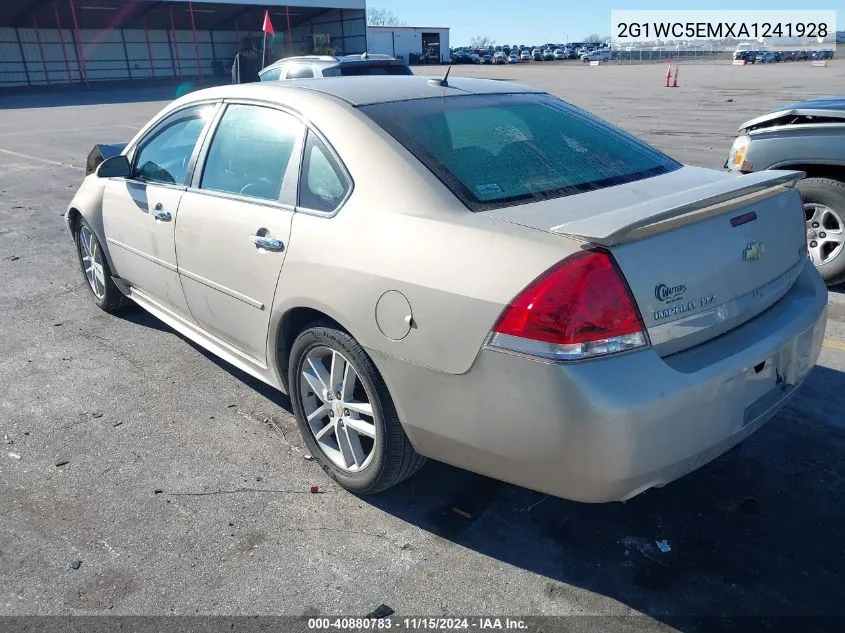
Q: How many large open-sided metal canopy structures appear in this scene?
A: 1